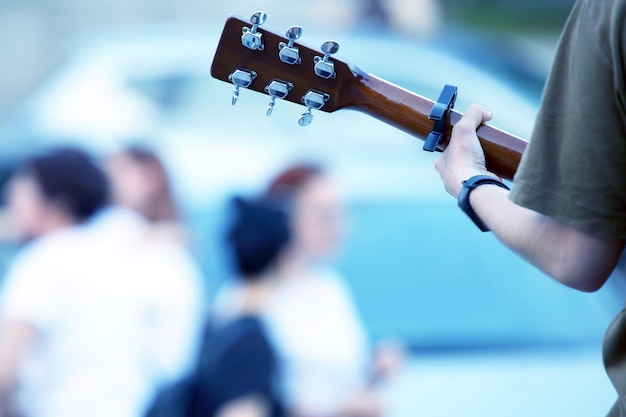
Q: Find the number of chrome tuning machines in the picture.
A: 6